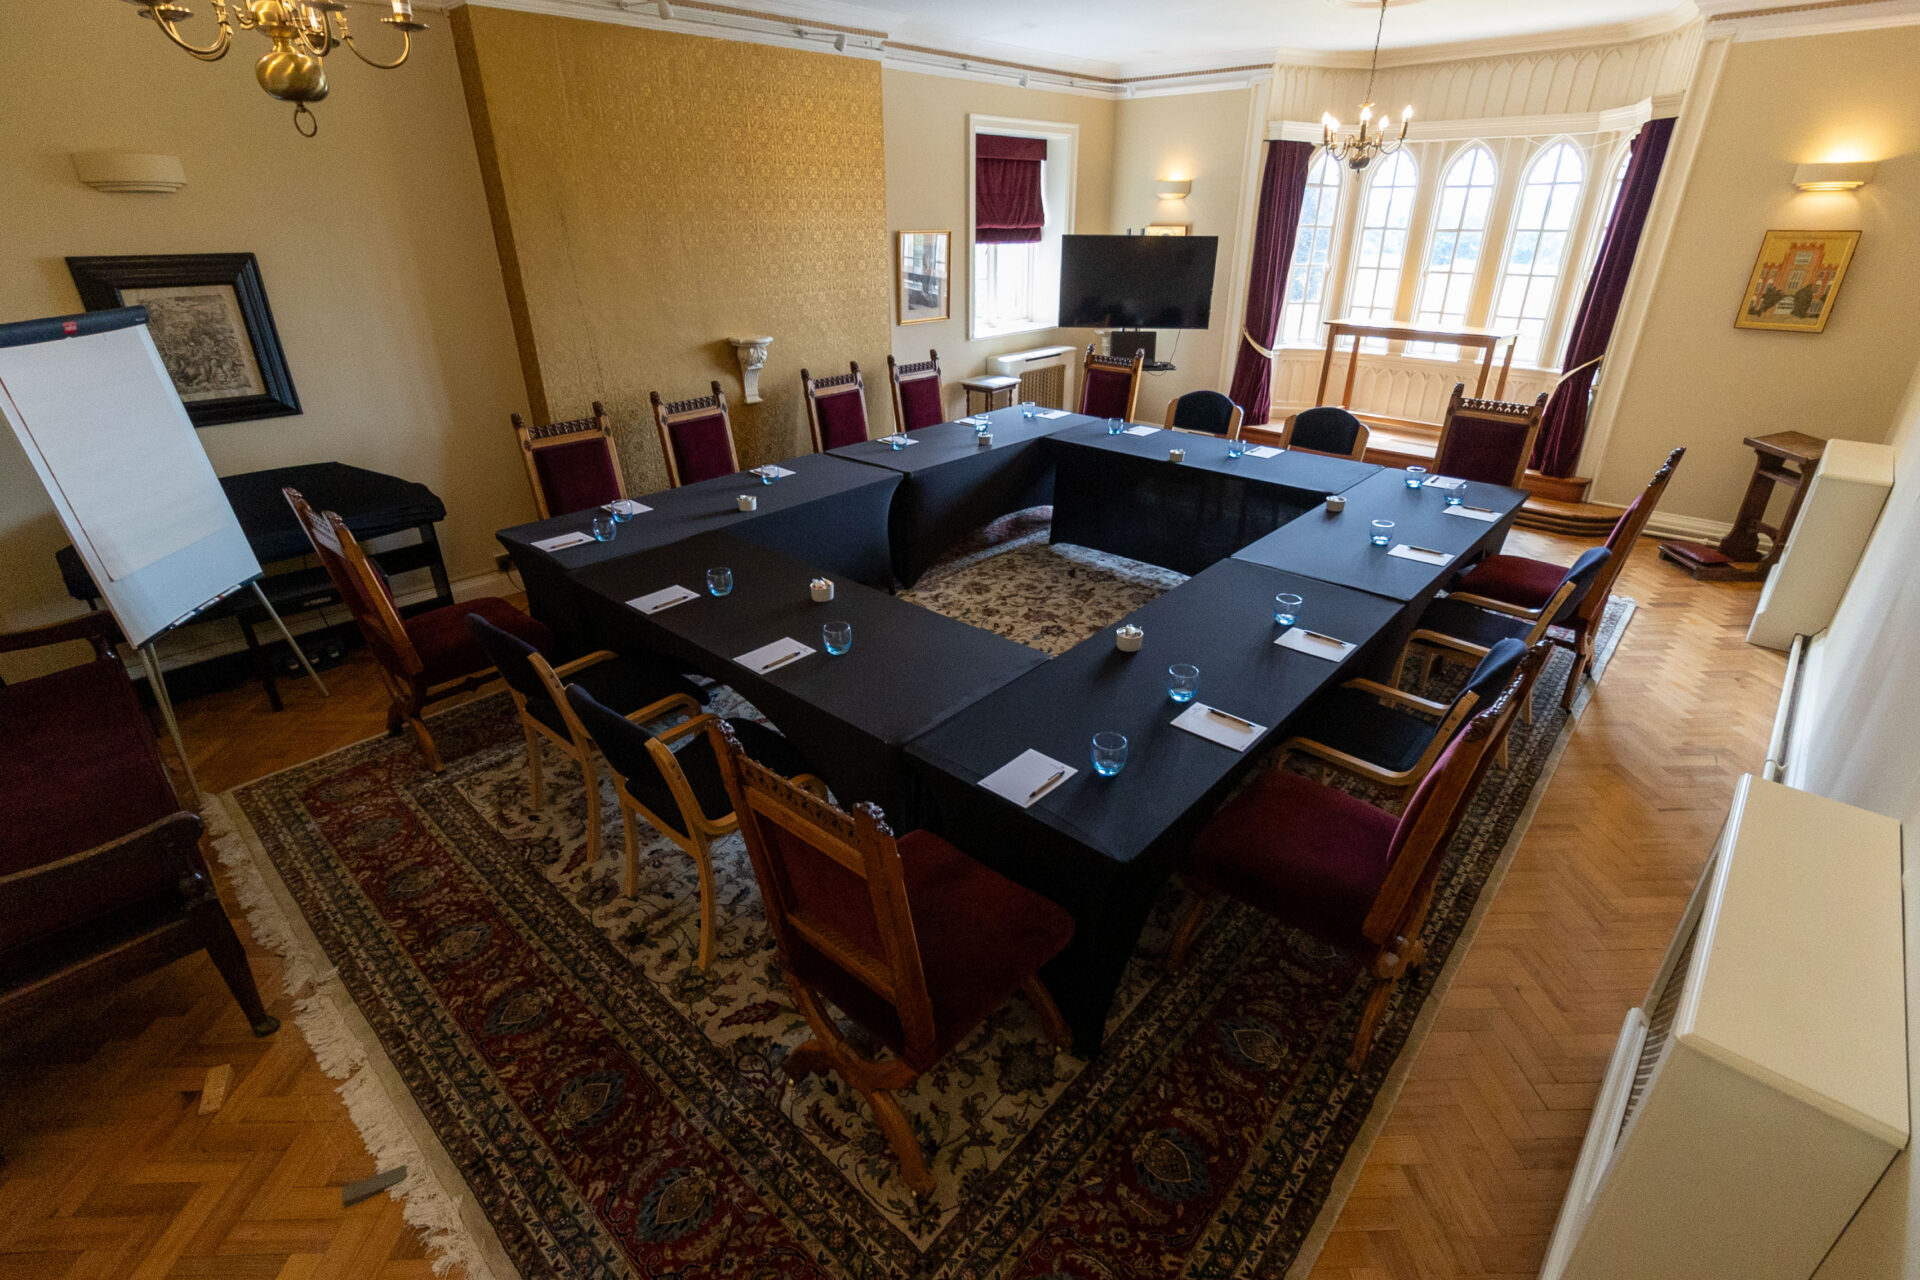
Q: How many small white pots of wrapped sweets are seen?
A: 6